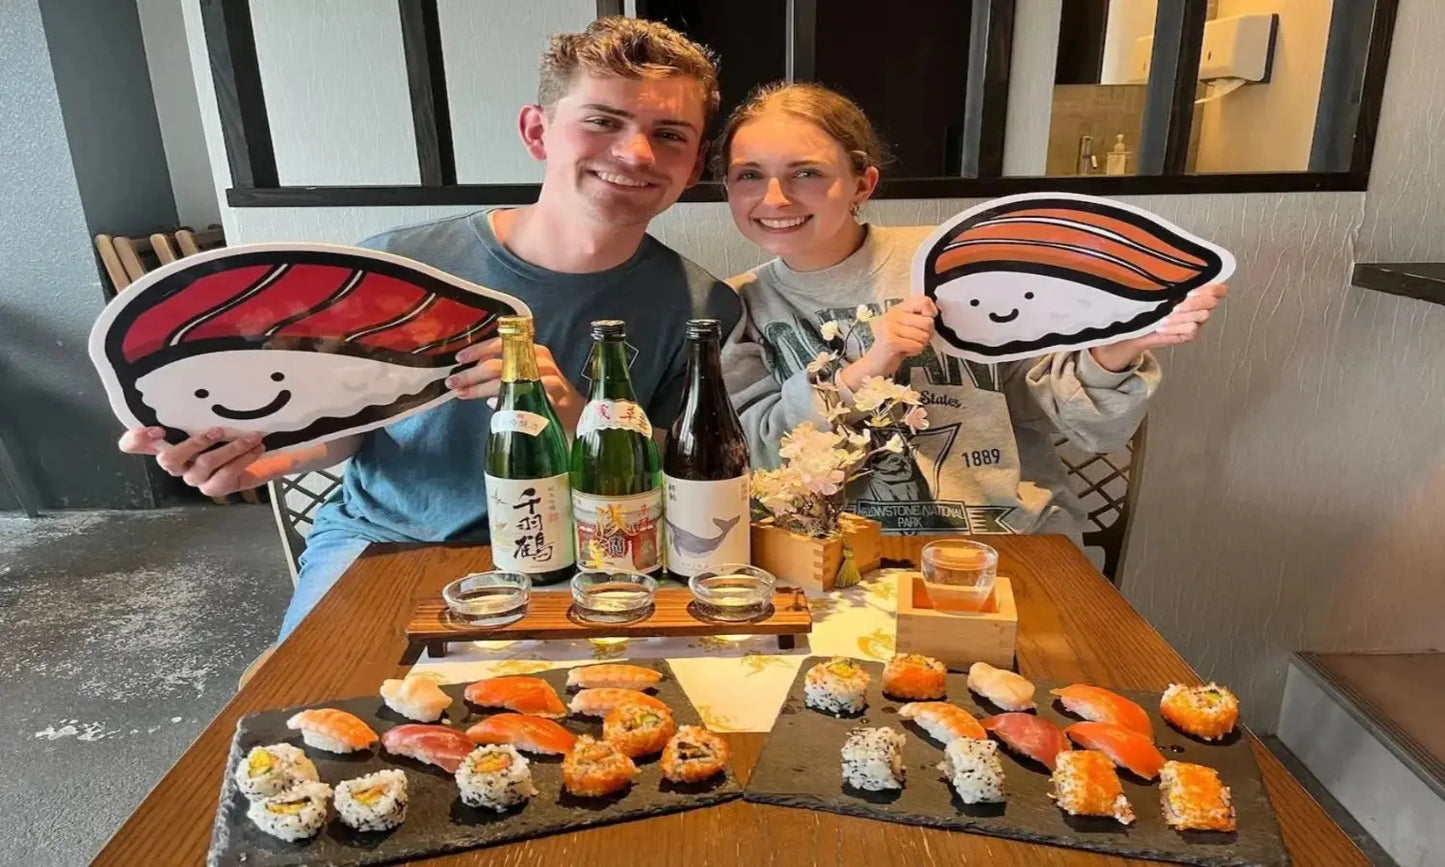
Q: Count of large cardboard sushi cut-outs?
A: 2